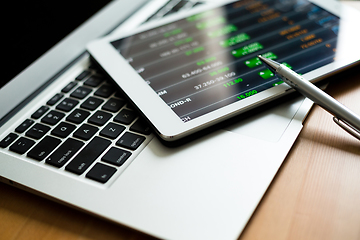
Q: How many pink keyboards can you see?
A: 0